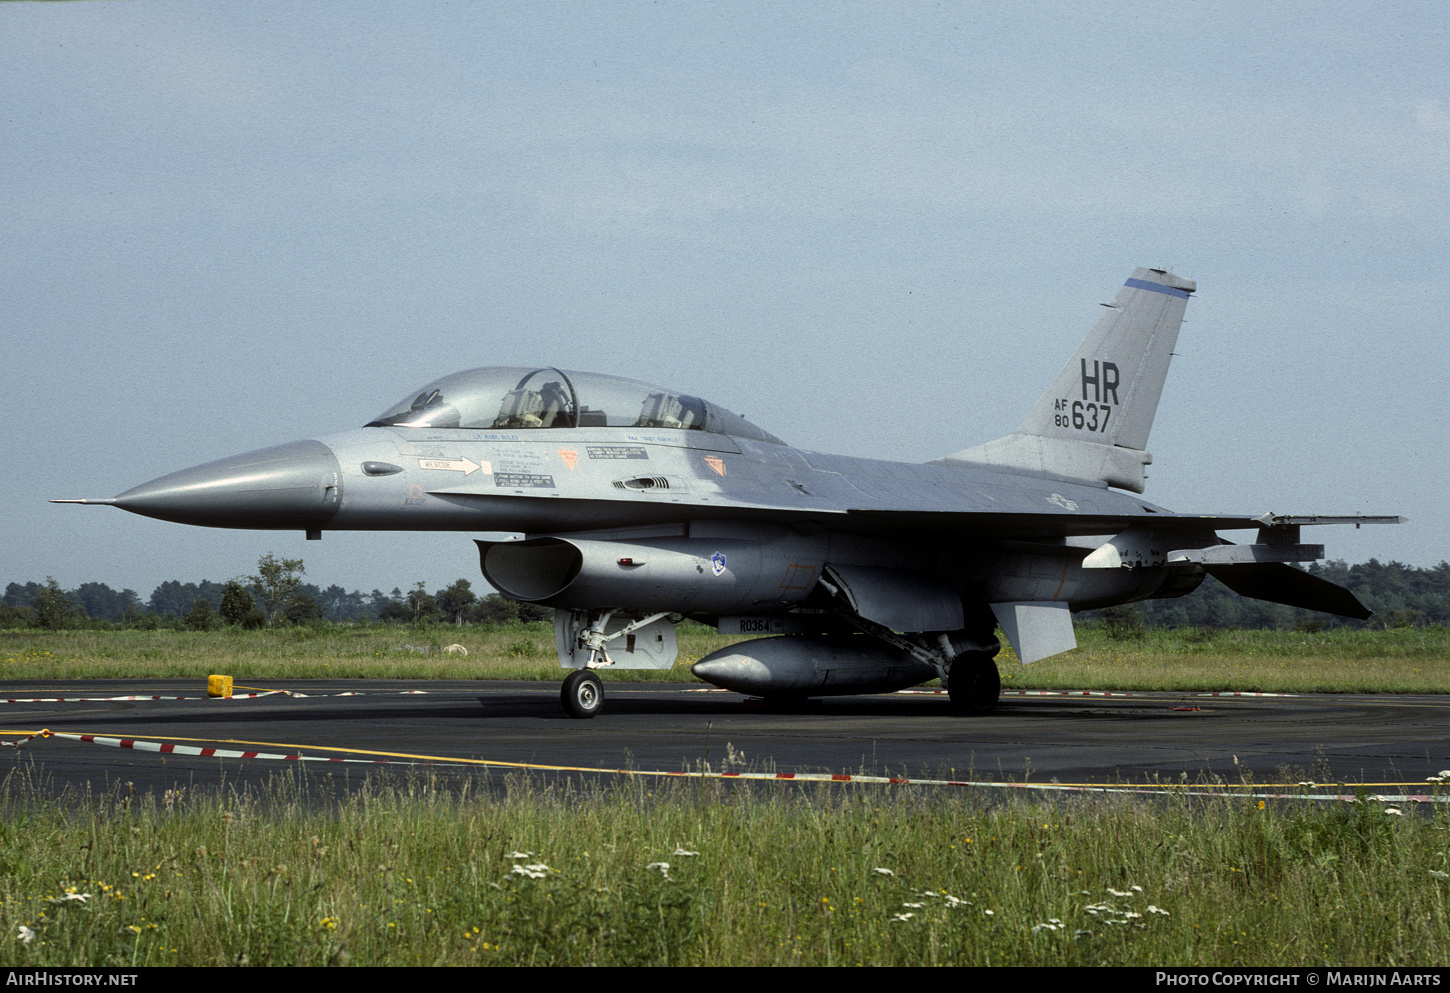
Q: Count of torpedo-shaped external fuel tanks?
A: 1